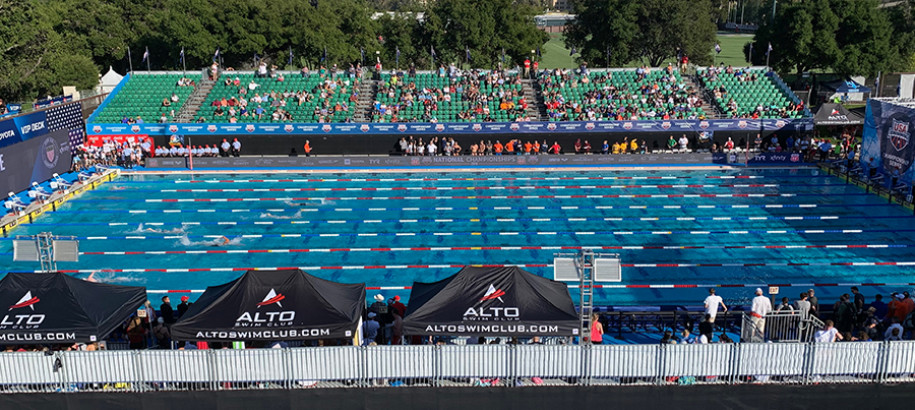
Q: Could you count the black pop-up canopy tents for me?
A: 4